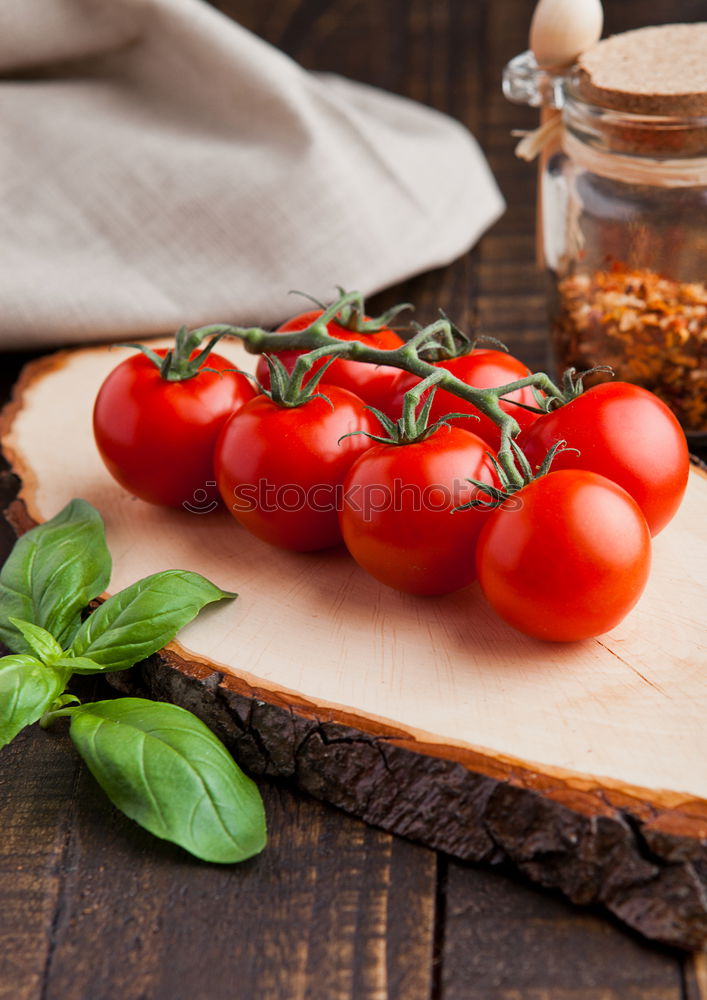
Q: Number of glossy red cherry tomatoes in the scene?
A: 7